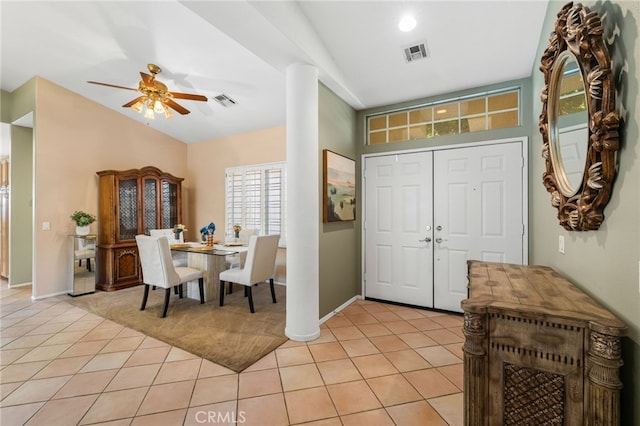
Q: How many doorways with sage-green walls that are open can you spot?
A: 1